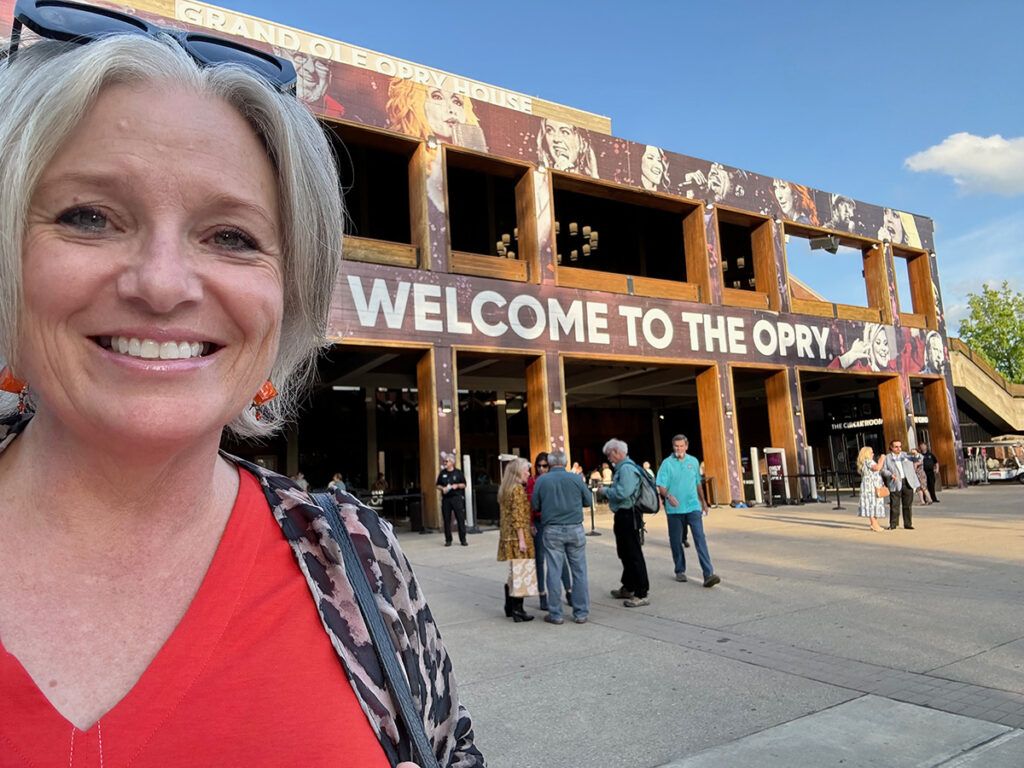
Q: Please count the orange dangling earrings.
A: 2